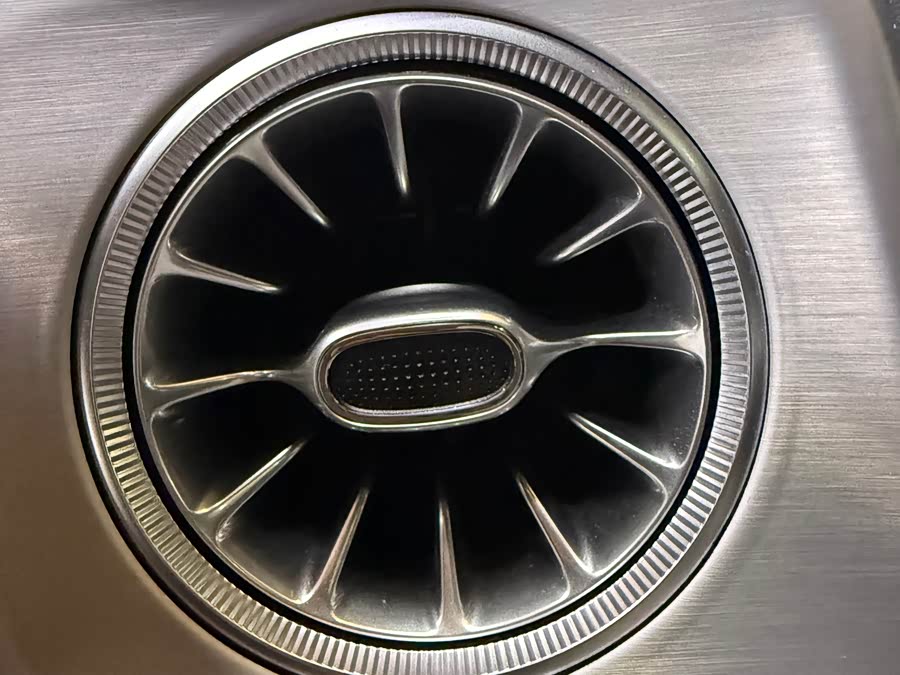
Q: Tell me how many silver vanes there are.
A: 12